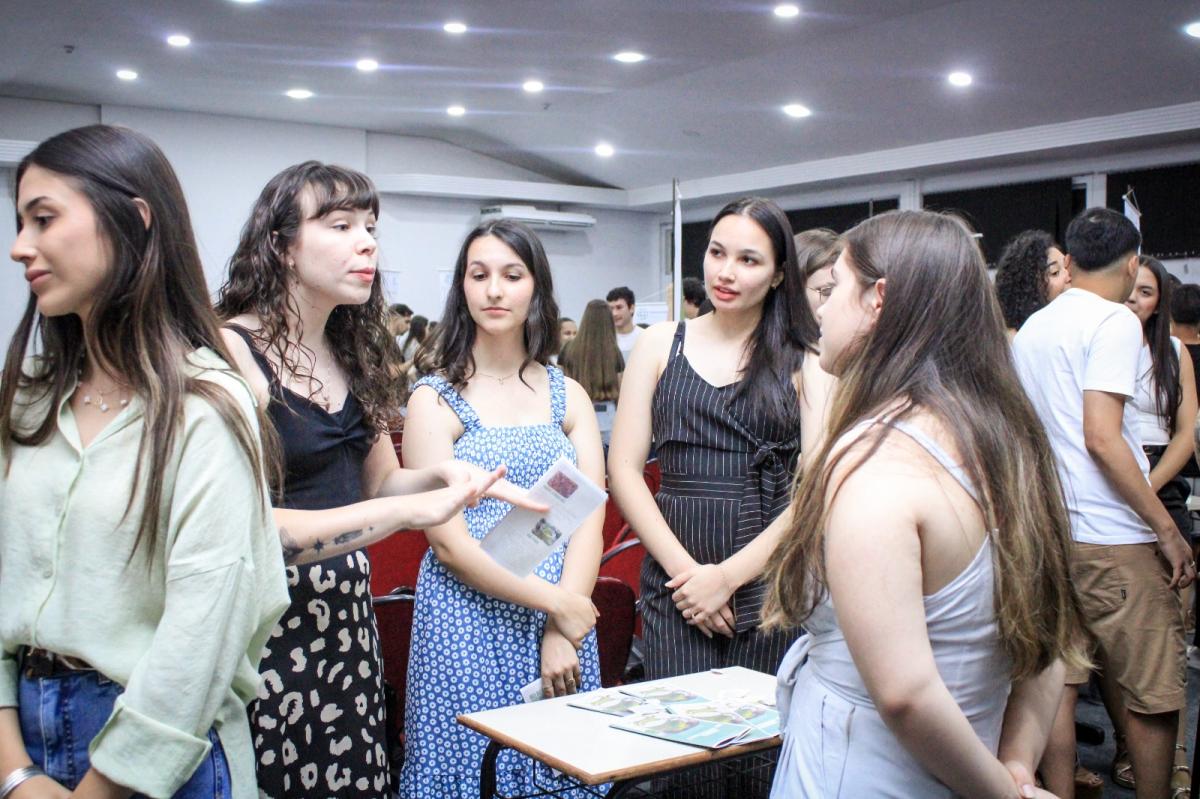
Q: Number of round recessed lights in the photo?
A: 14